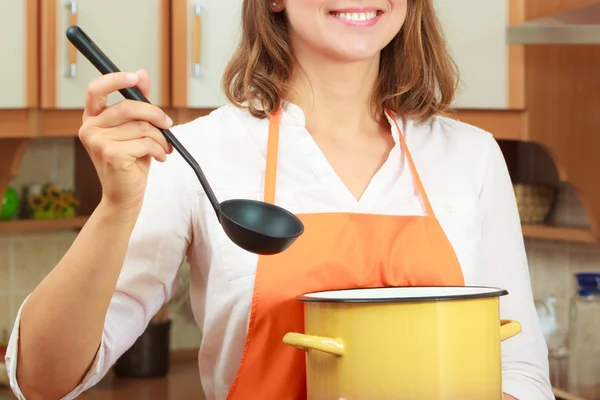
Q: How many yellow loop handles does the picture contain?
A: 2